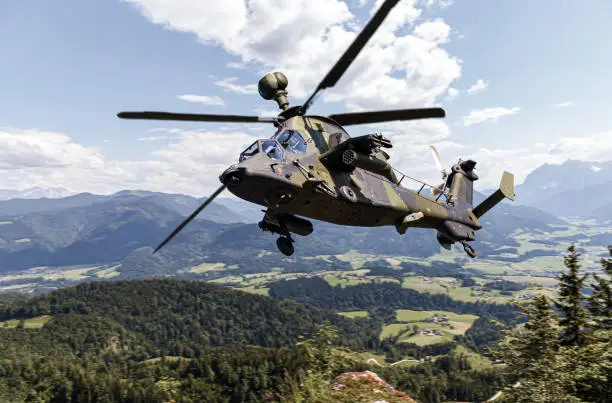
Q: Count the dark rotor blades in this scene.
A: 4